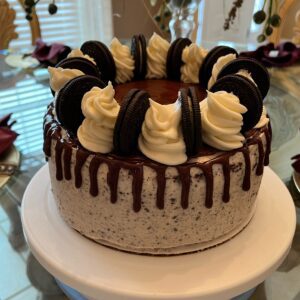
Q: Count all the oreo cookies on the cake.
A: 10